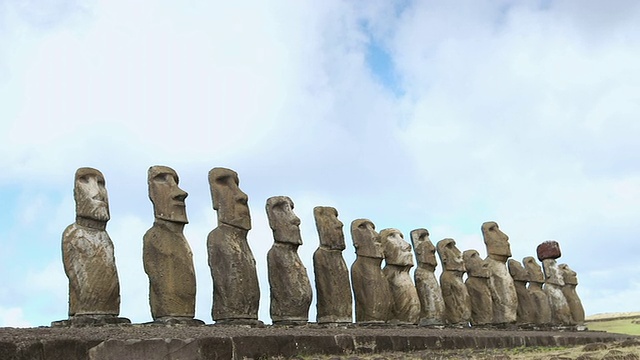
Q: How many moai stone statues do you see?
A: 15